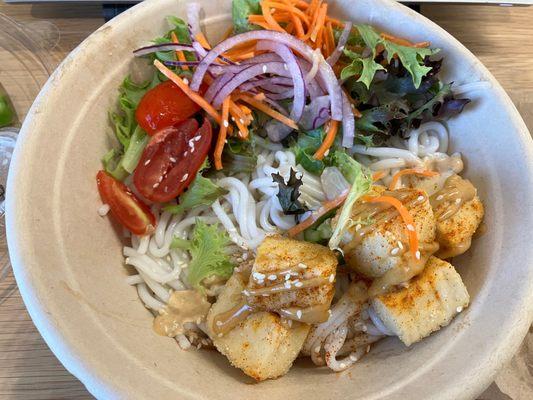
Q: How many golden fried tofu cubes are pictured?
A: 5